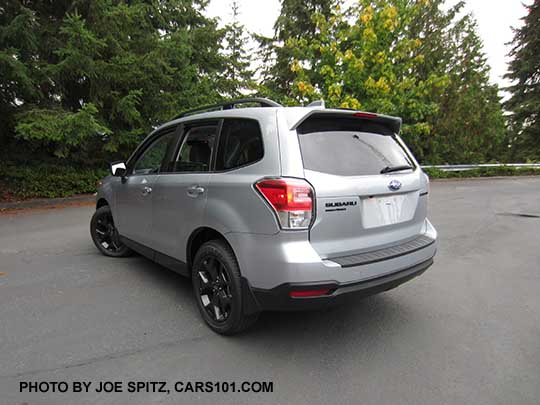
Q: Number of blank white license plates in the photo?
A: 1